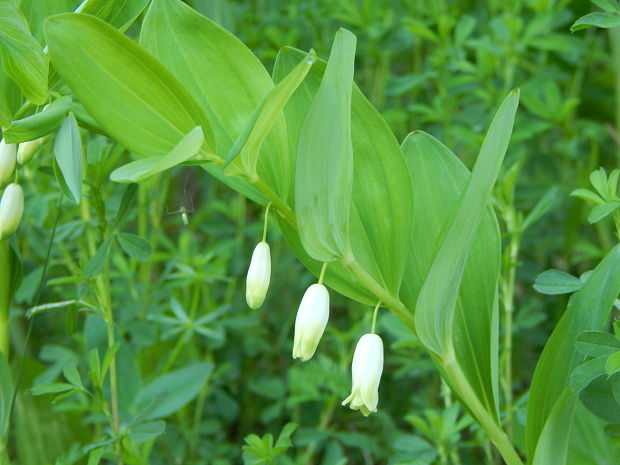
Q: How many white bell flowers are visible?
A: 6